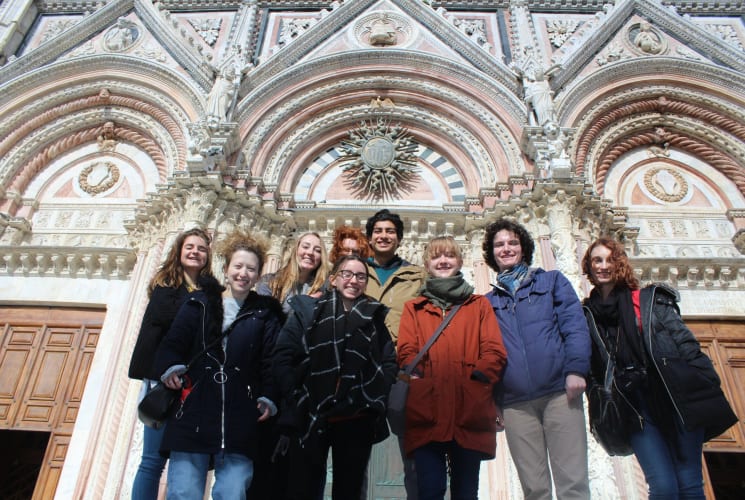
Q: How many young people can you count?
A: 9